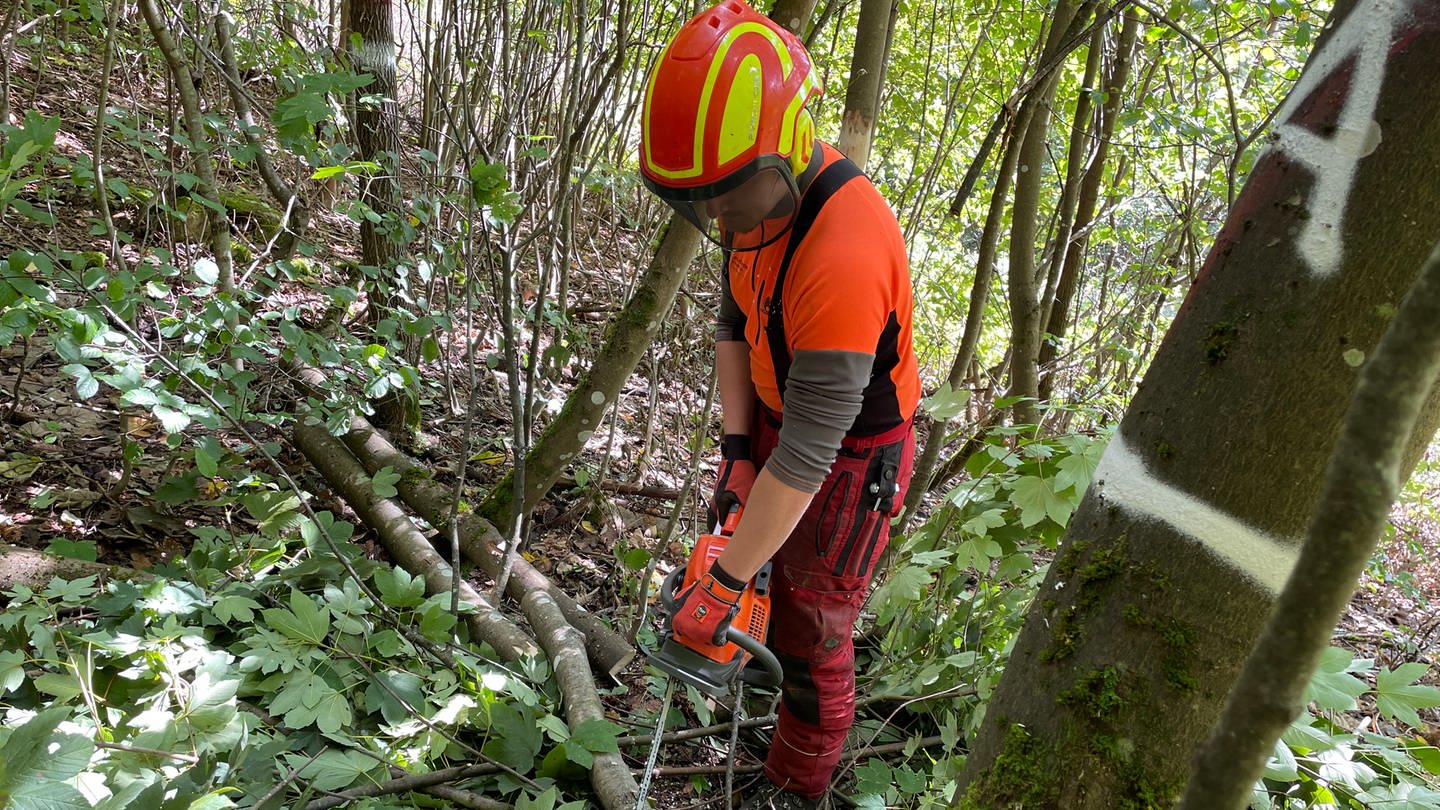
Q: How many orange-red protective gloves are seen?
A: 2